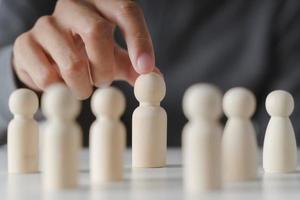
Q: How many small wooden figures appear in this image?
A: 7